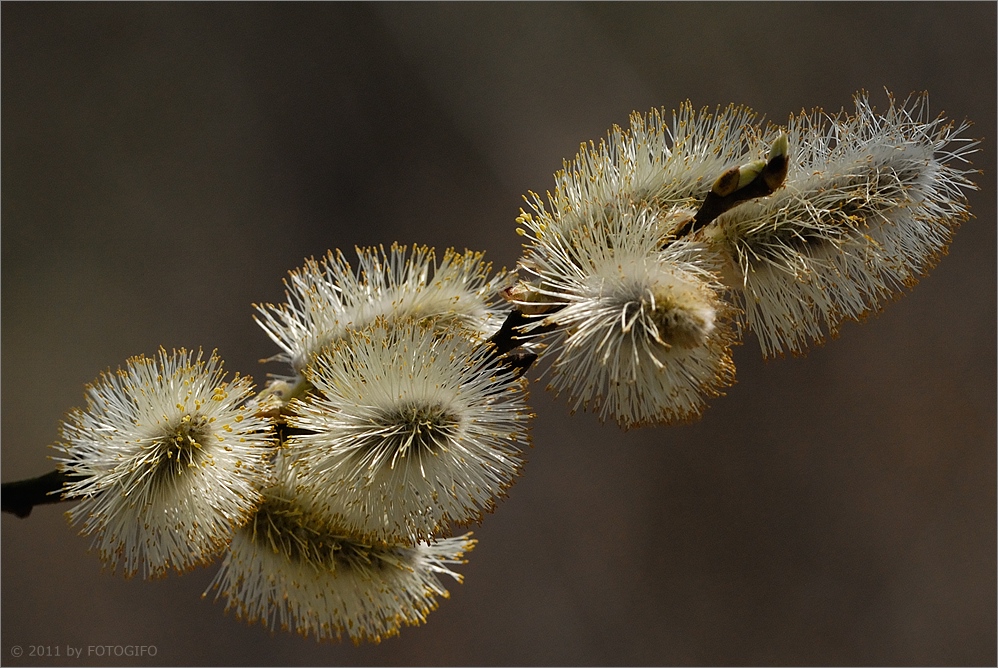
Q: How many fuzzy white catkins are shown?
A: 7